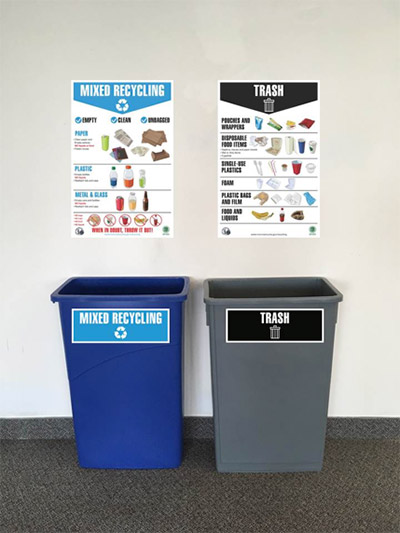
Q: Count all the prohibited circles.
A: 5